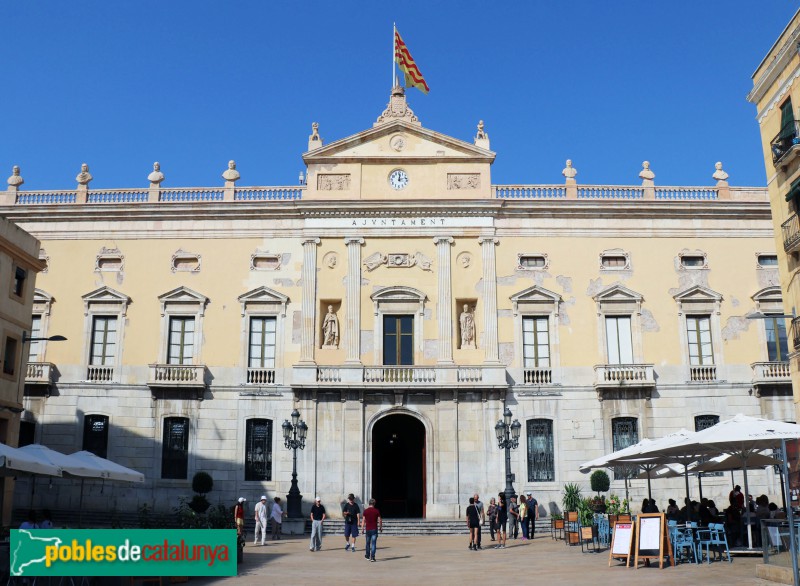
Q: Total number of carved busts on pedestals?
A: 7